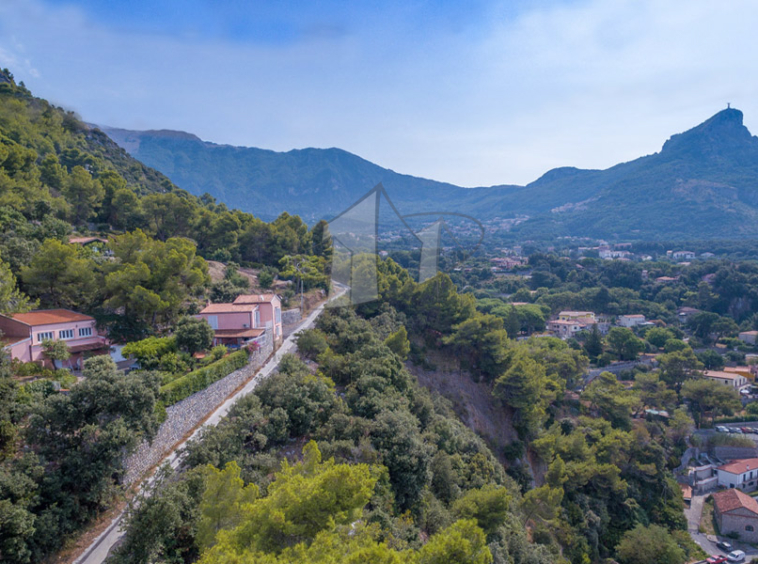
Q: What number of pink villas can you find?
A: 2